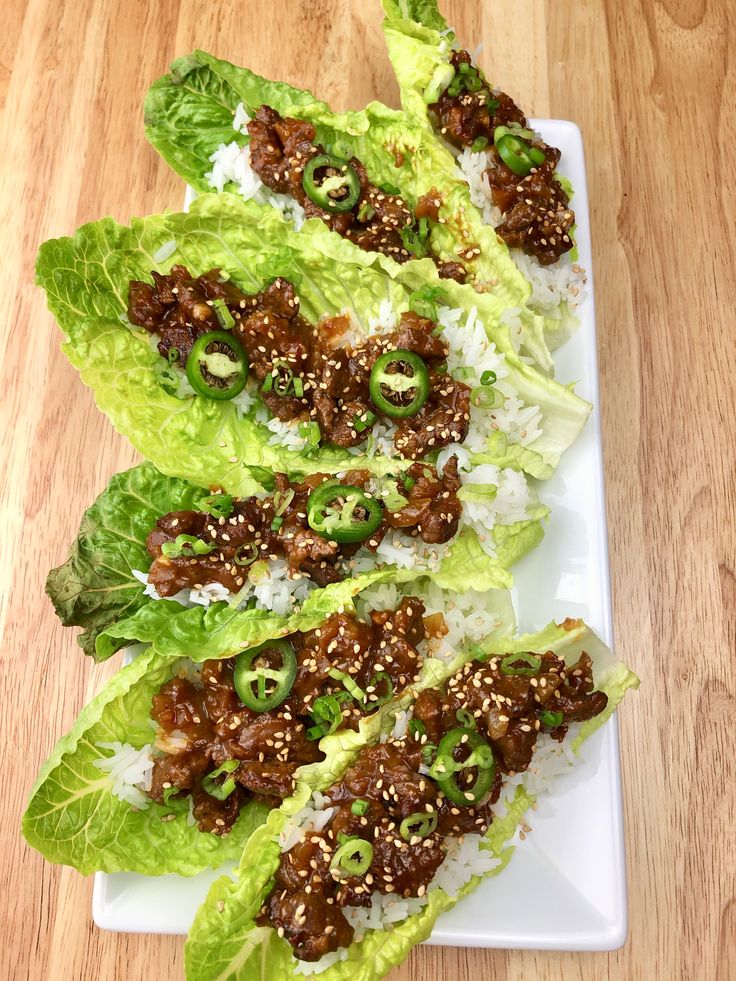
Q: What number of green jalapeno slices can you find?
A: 7